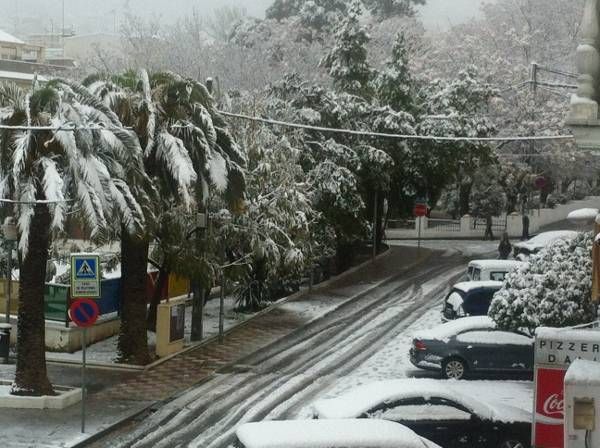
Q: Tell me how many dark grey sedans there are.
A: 1